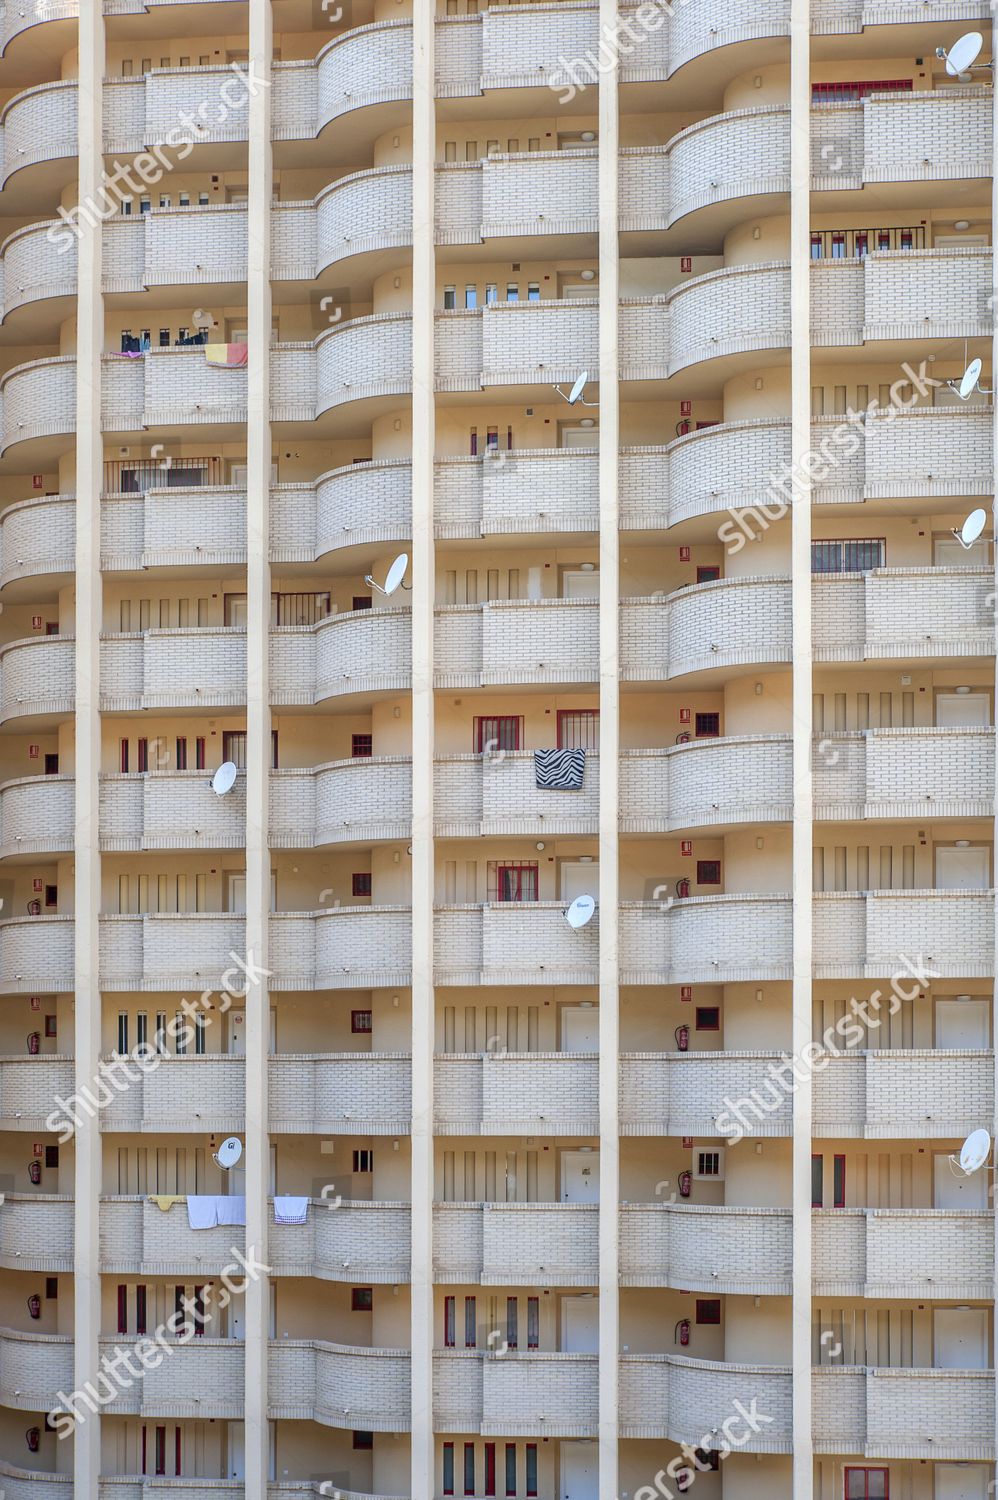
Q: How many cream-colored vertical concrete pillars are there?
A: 5